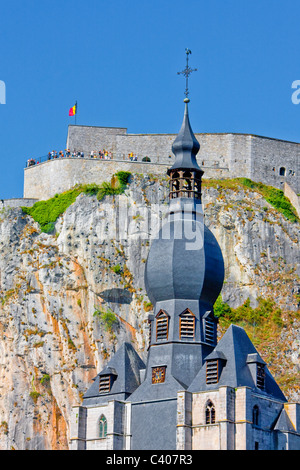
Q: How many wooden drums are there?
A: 0